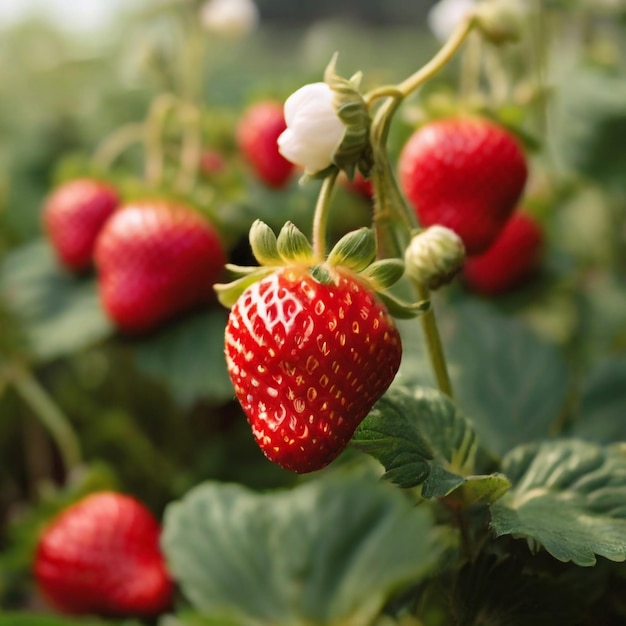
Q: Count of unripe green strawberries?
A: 1